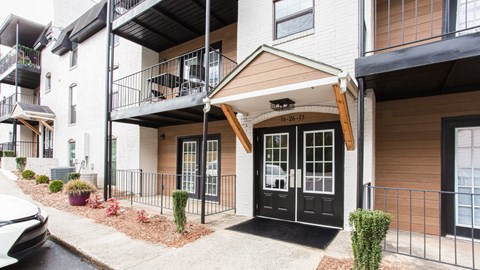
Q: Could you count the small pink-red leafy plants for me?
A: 3